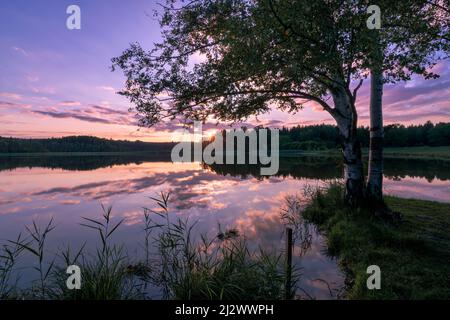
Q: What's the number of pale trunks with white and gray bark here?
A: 2